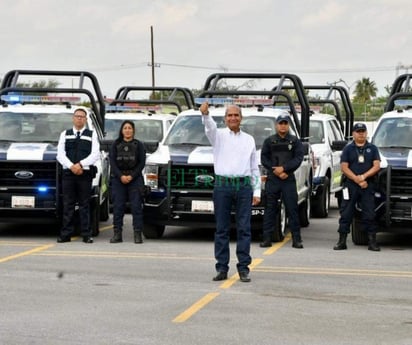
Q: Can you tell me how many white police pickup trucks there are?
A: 5